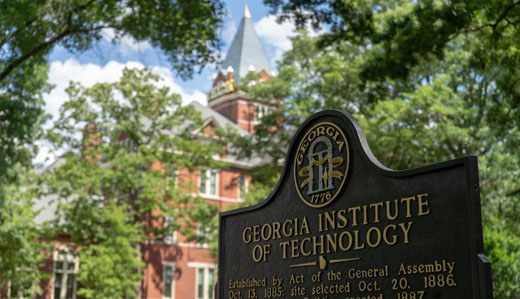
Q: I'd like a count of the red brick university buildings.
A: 1